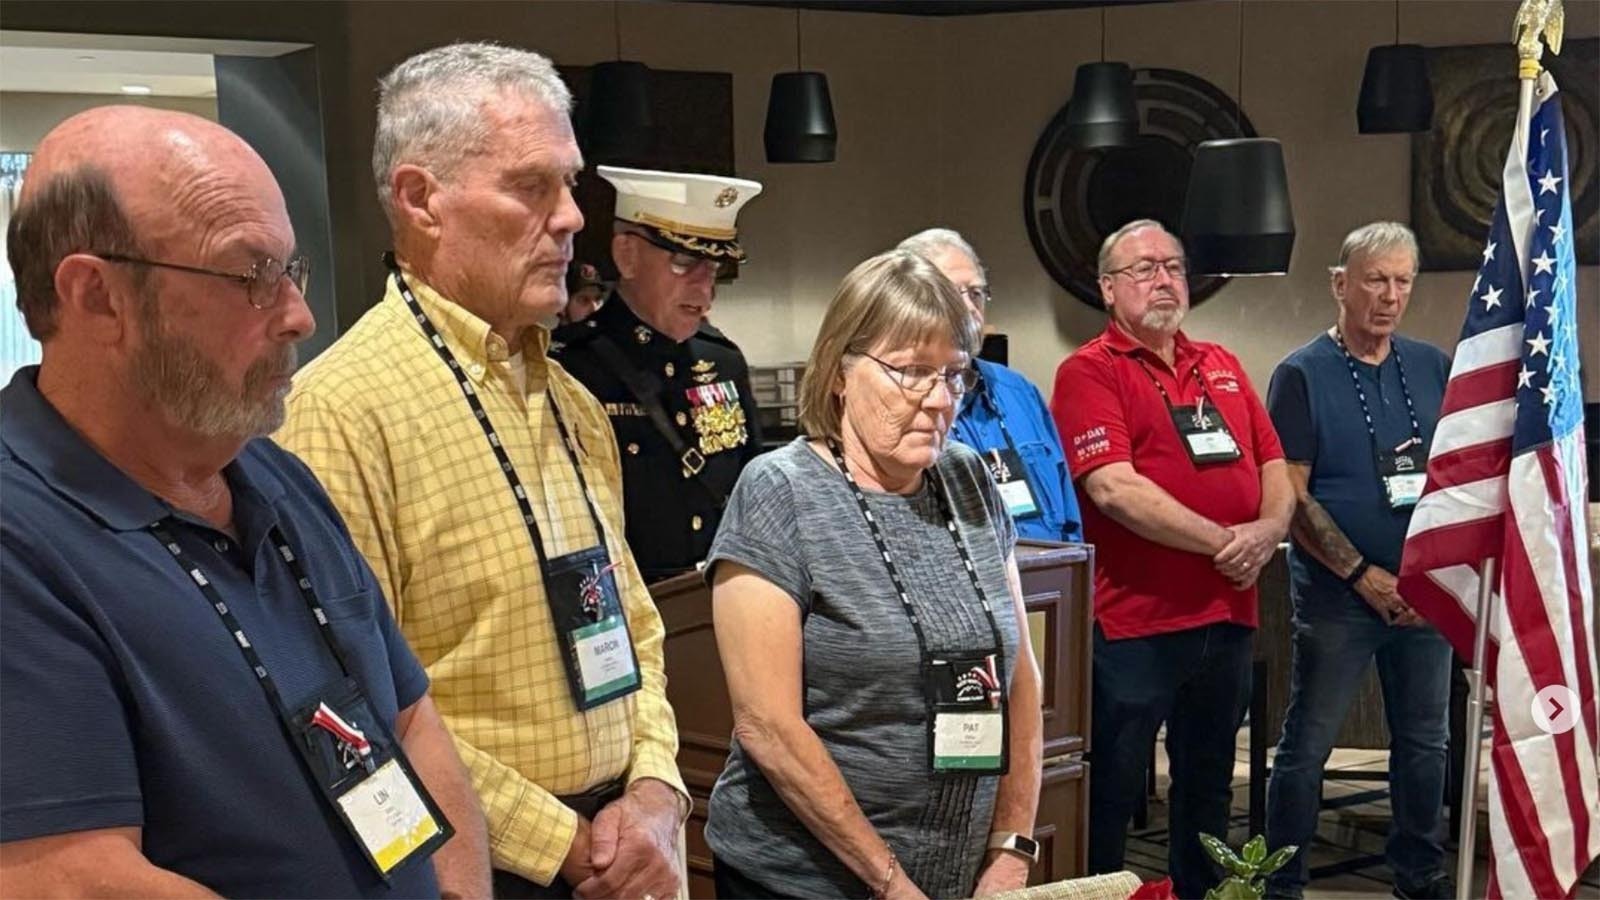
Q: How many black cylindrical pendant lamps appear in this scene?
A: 5